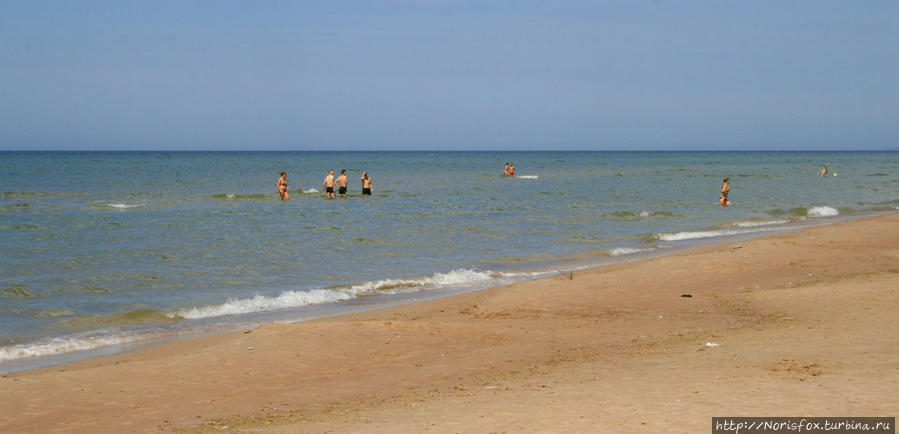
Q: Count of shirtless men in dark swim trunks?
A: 3